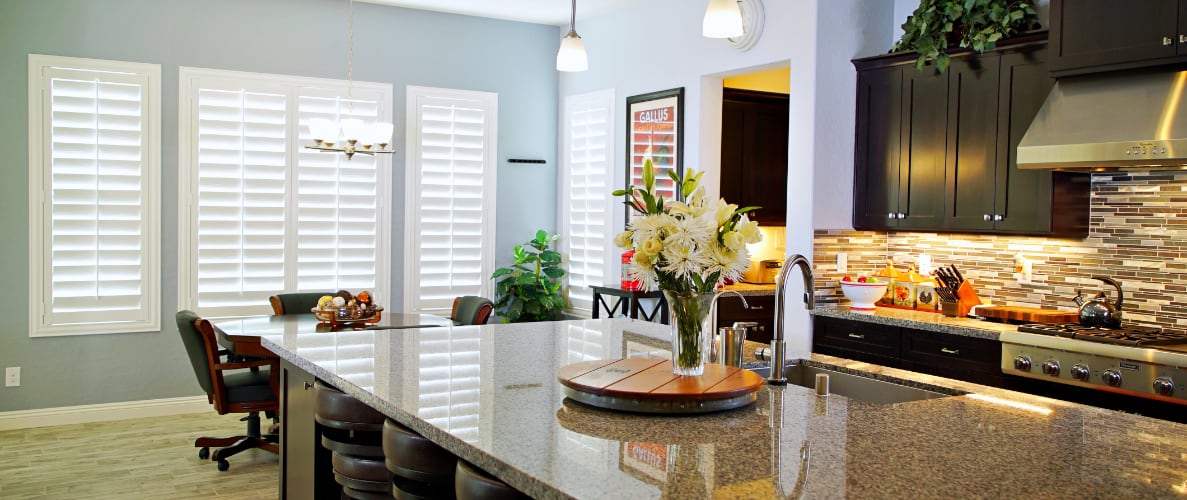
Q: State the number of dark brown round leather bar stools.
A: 3